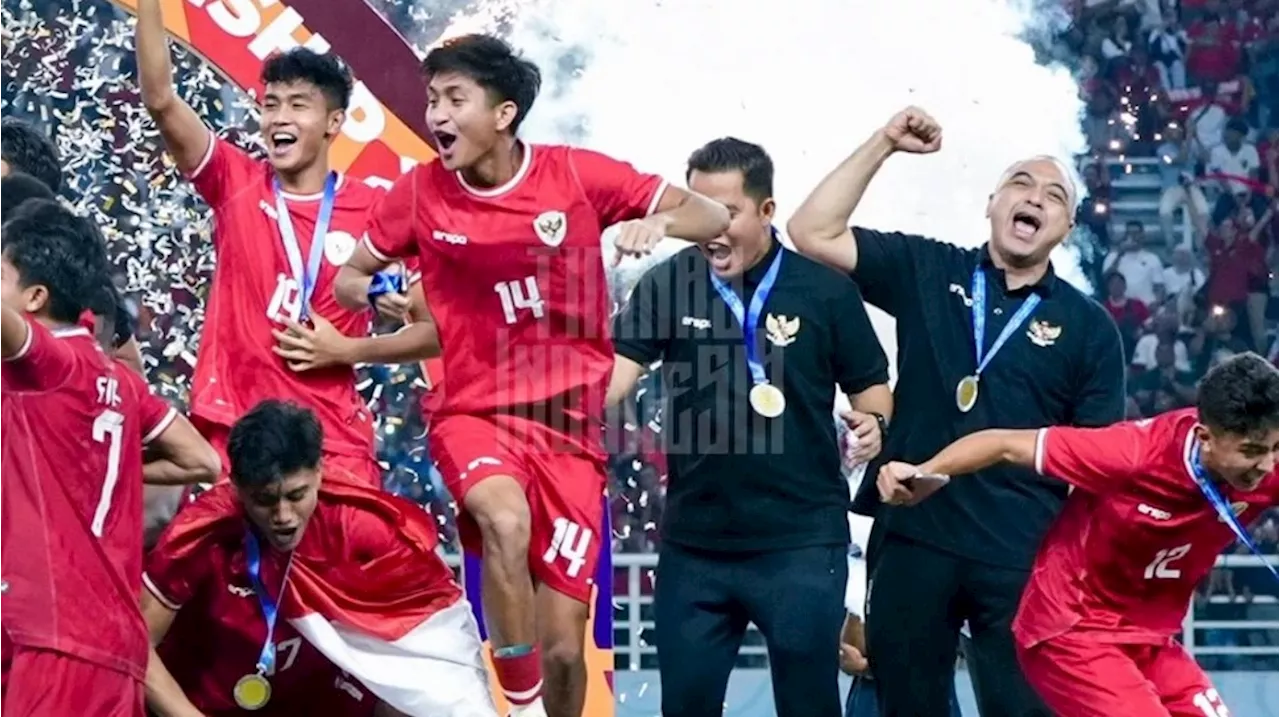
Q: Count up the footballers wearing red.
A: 5